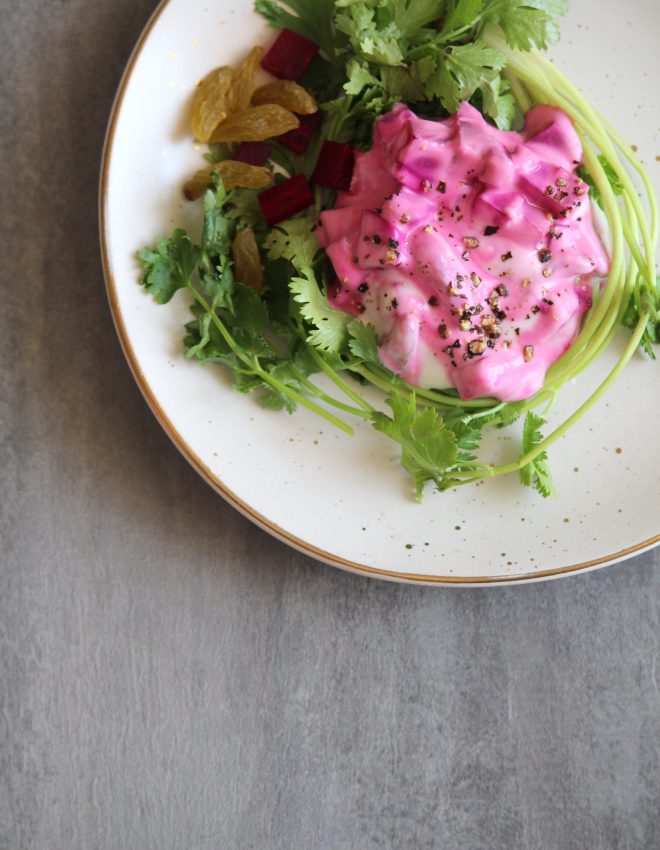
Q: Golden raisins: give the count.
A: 6